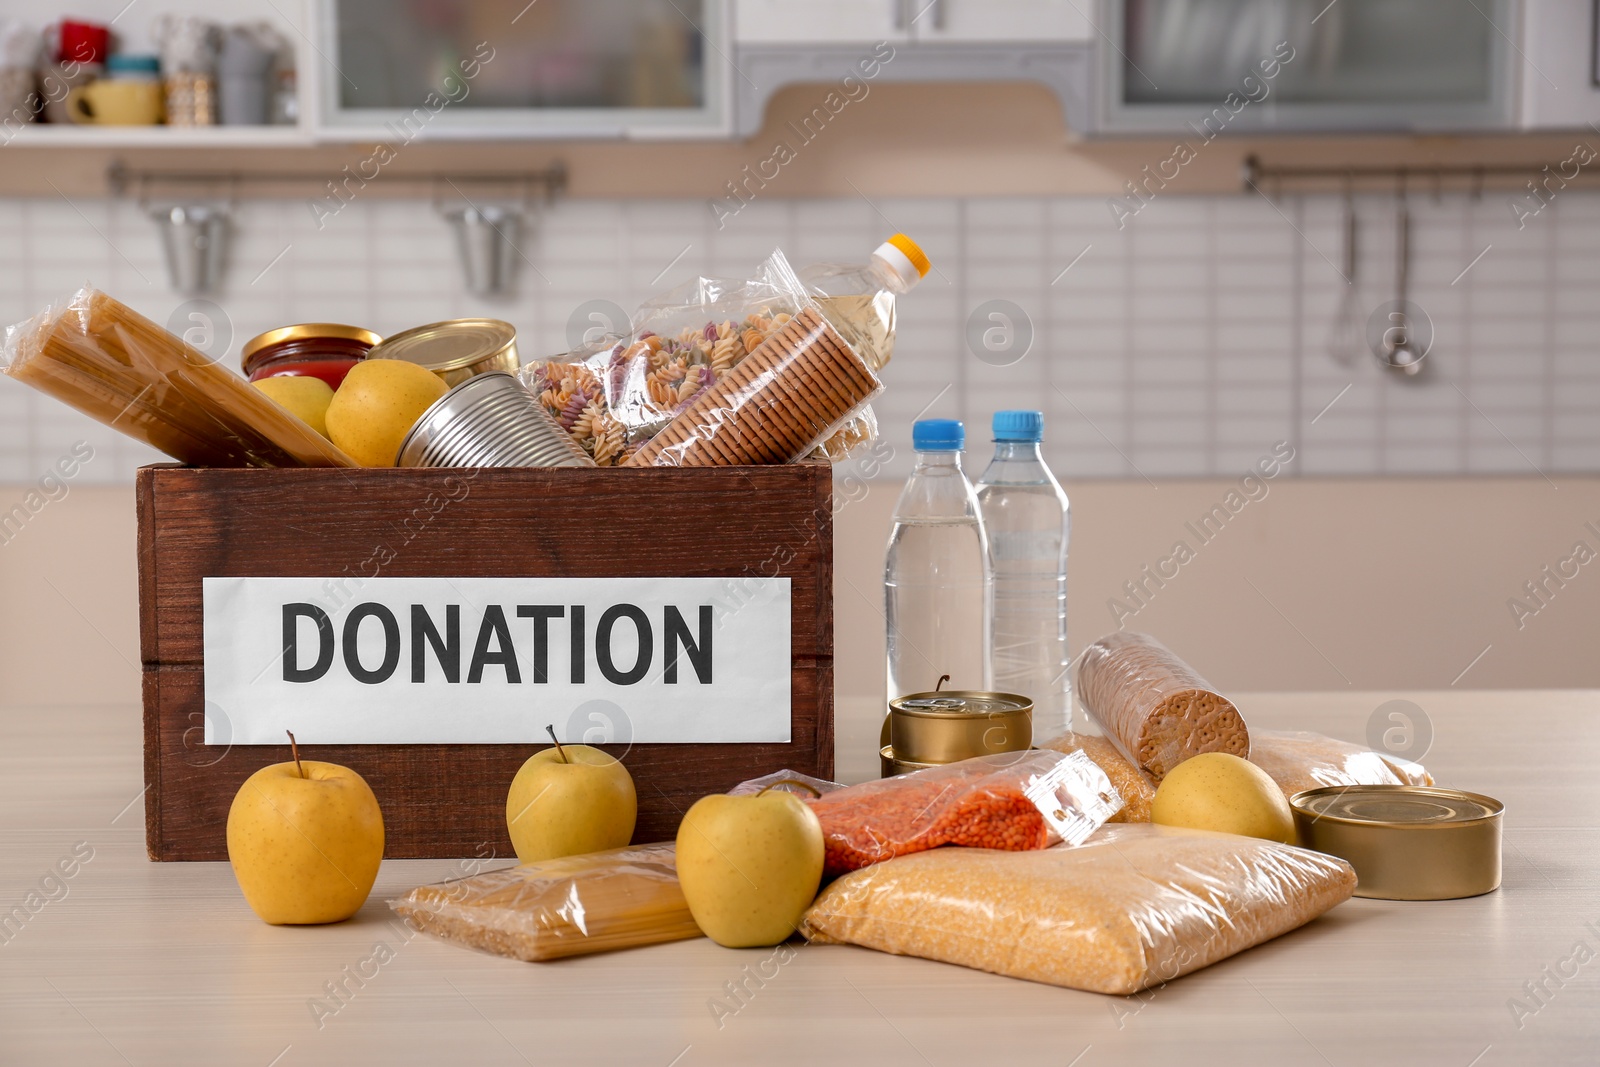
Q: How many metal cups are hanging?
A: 2